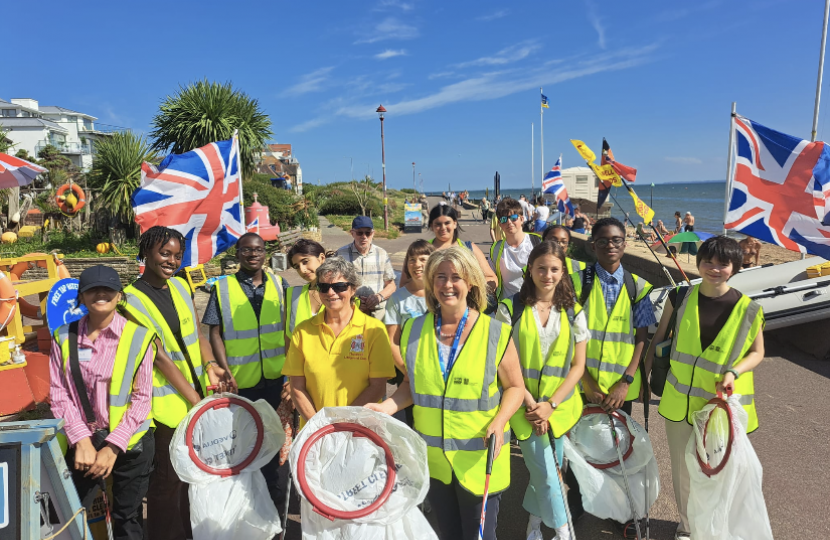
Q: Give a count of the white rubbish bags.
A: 4